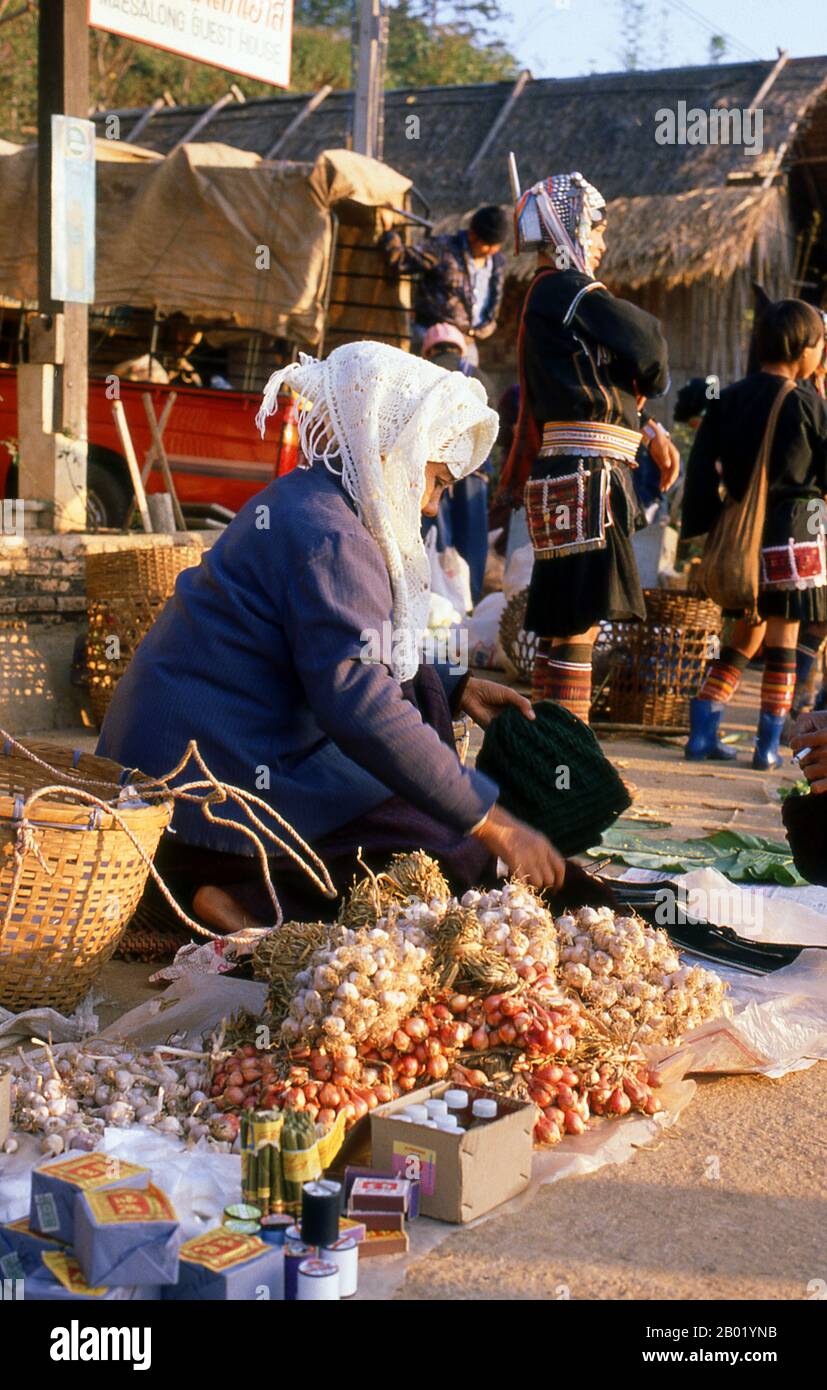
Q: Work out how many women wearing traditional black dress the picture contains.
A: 2